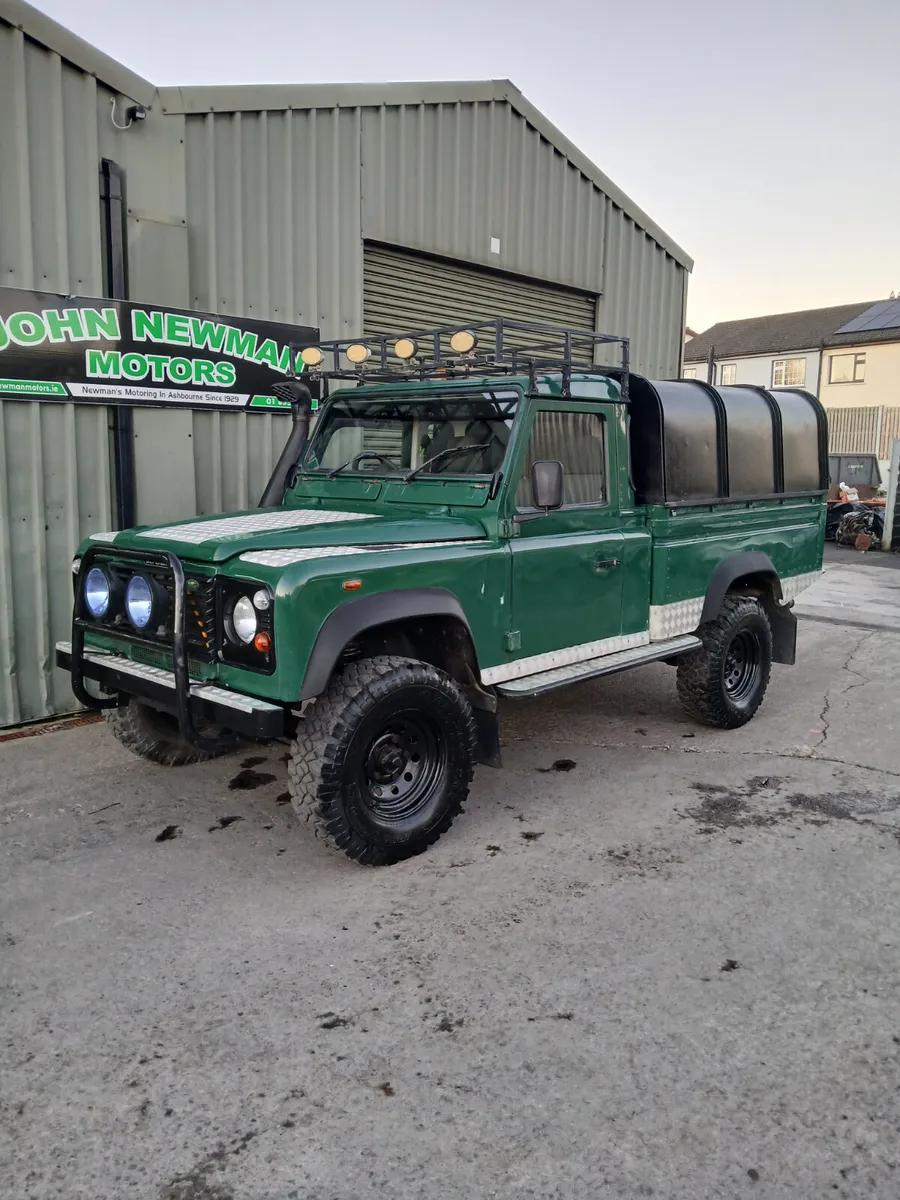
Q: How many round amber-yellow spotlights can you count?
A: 4